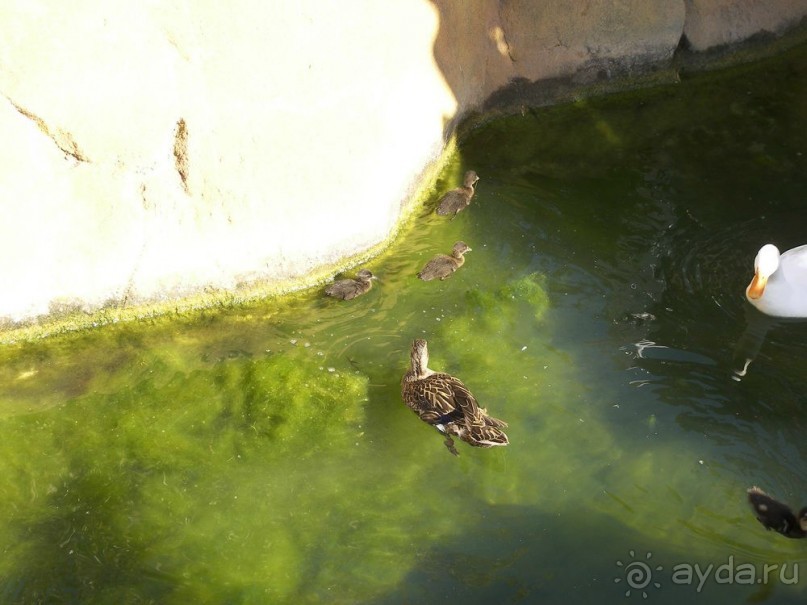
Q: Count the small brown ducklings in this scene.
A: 3